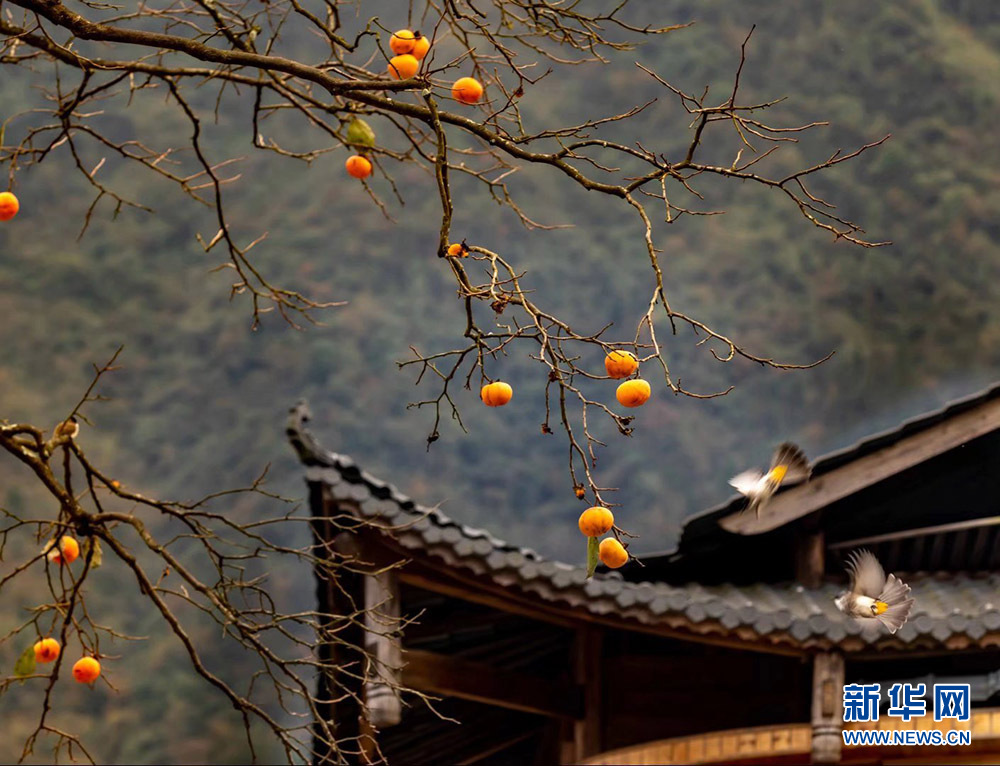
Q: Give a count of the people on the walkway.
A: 0